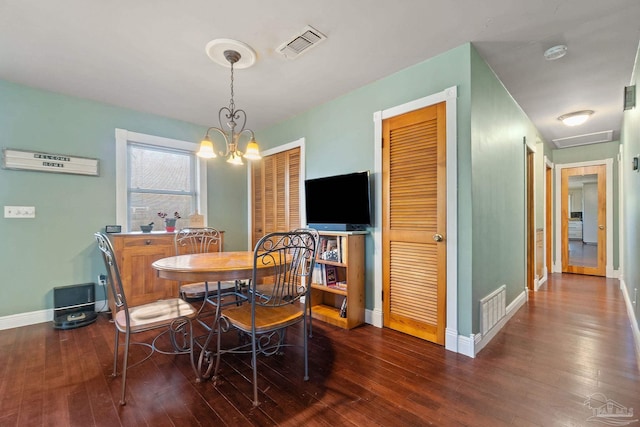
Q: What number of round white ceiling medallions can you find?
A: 1